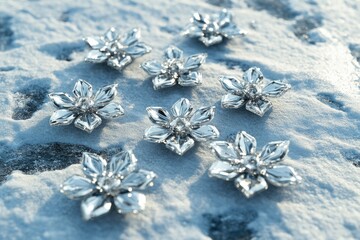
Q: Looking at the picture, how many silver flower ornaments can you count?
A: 8